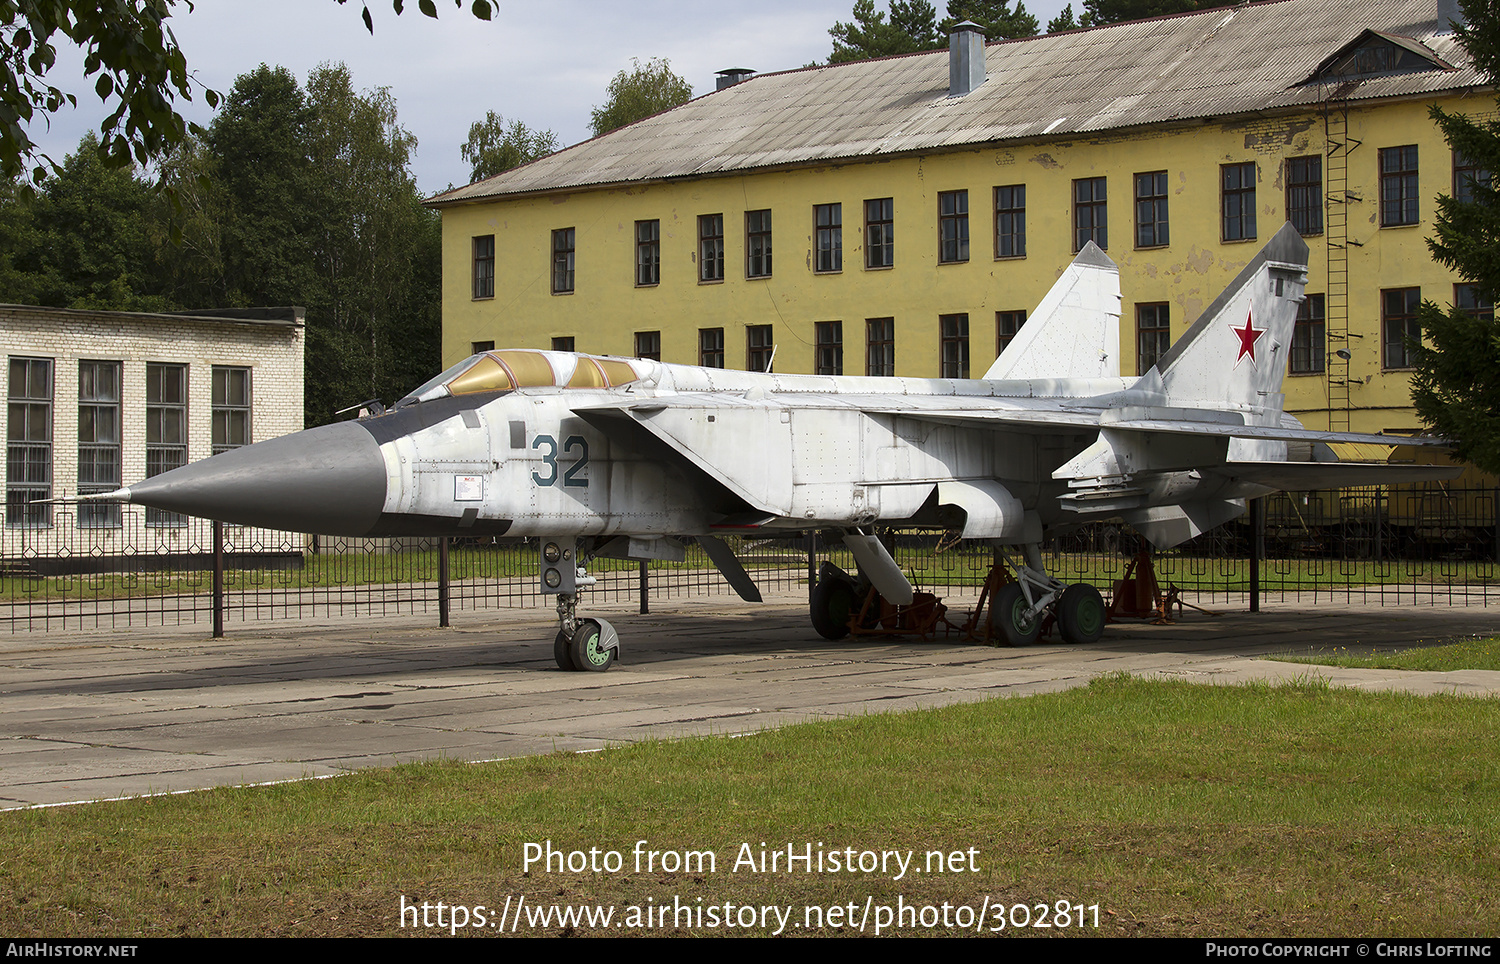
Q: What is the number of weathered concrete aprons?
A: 1